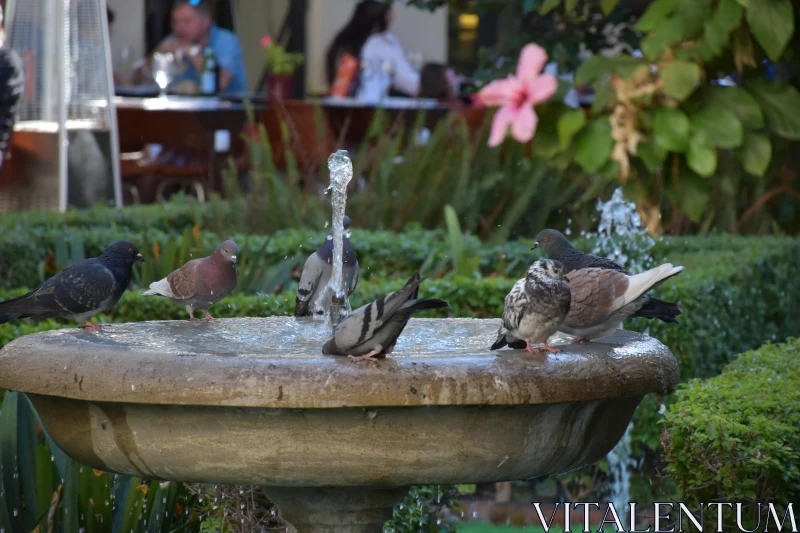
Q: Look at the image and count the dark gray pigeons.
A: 2